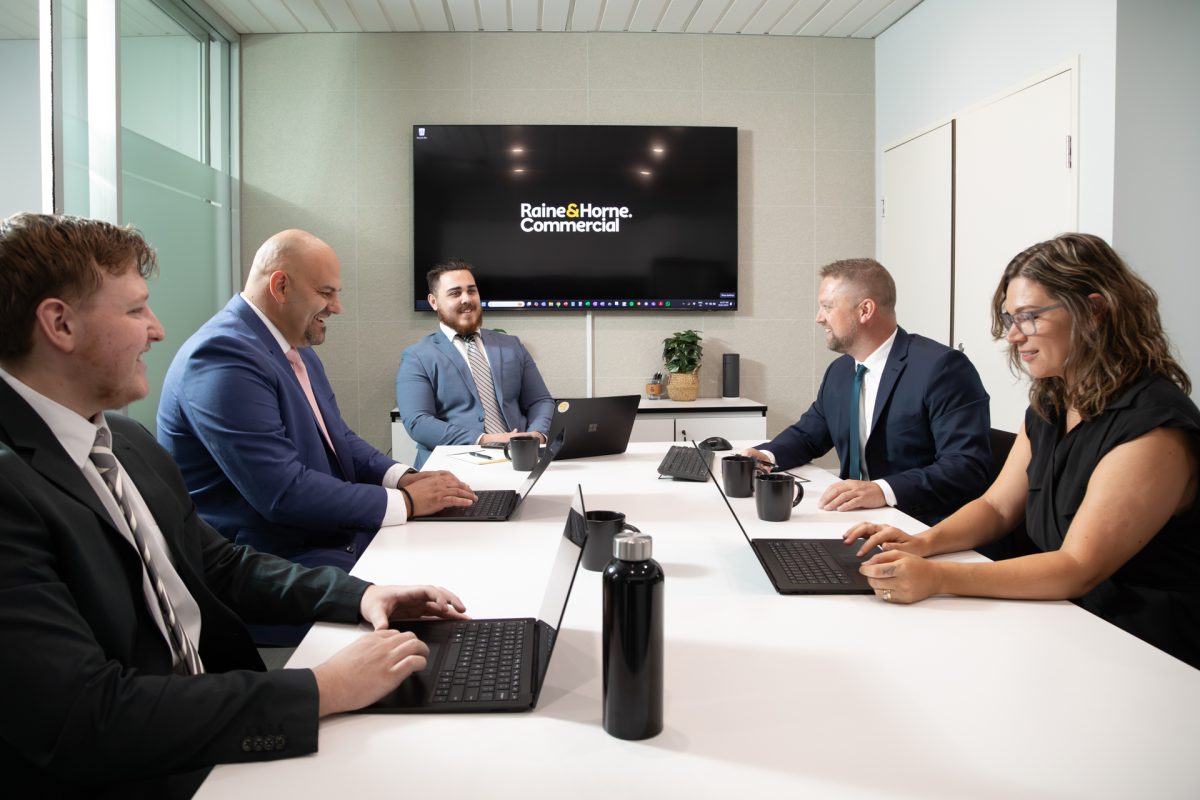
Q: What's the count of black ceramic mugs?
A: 4